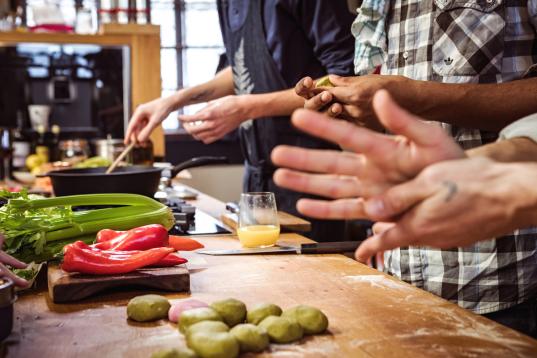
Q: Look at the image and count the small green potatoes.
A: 10